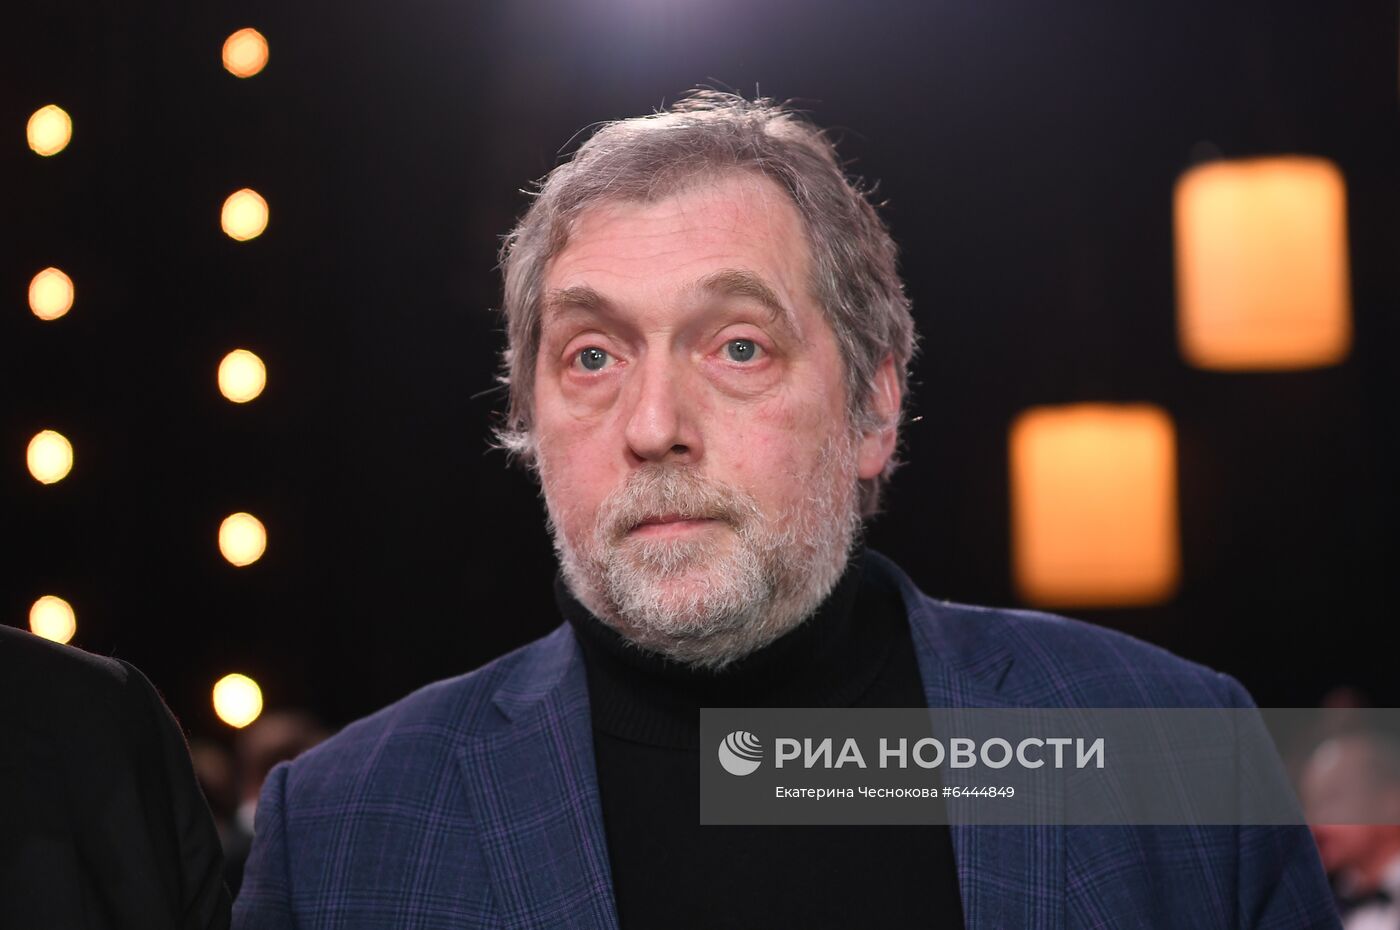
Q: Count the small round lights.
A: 9